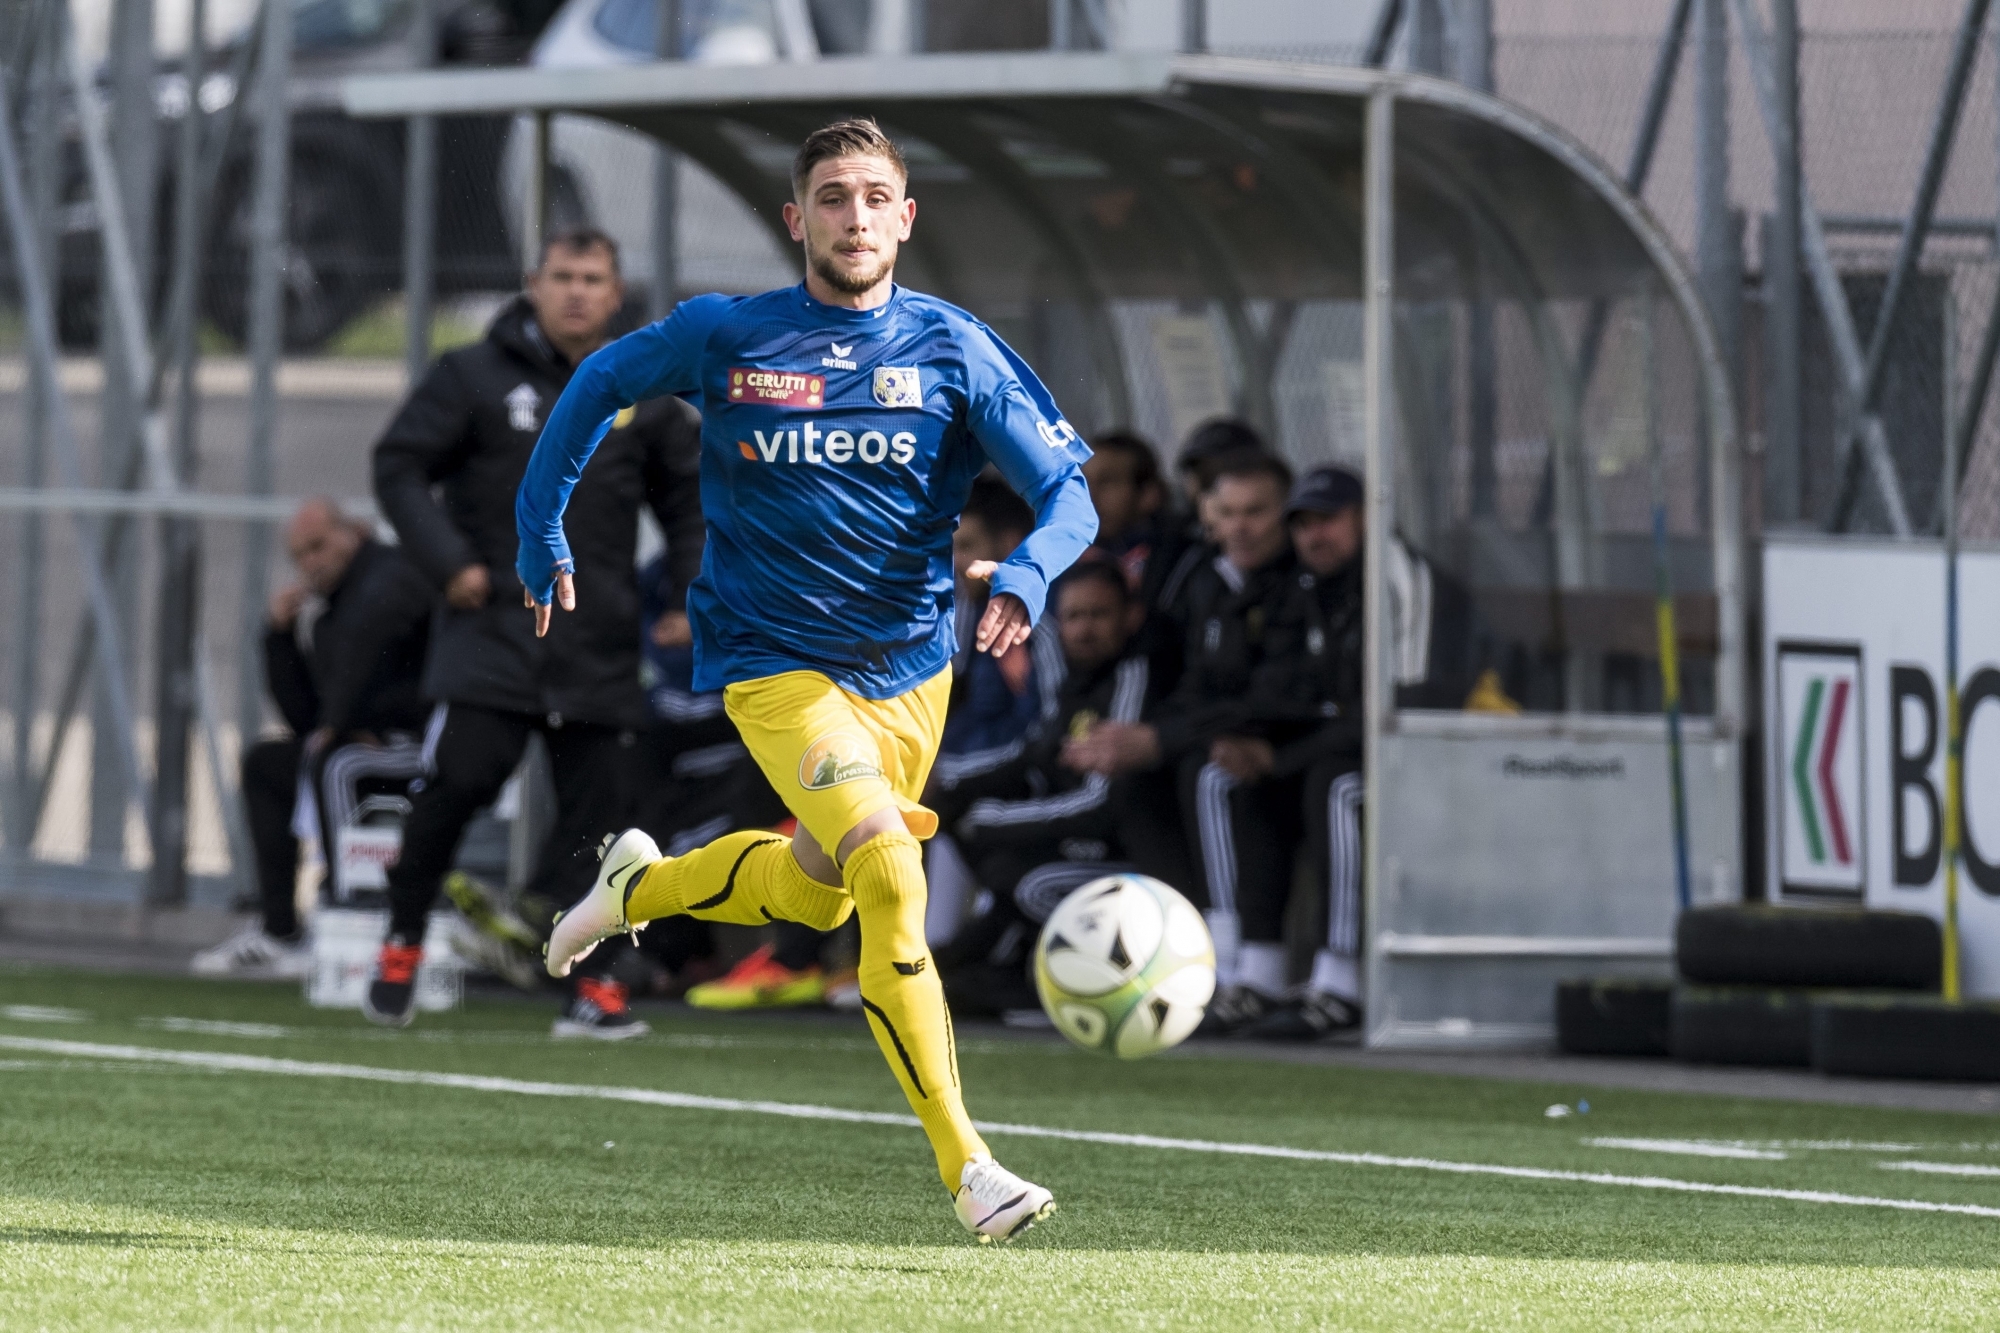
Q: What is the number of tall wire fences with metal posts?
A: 1